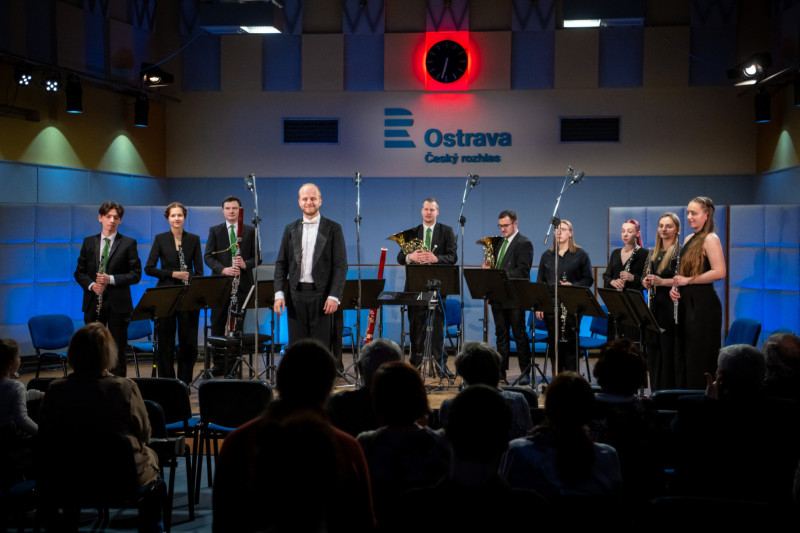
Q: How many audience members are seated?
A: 11